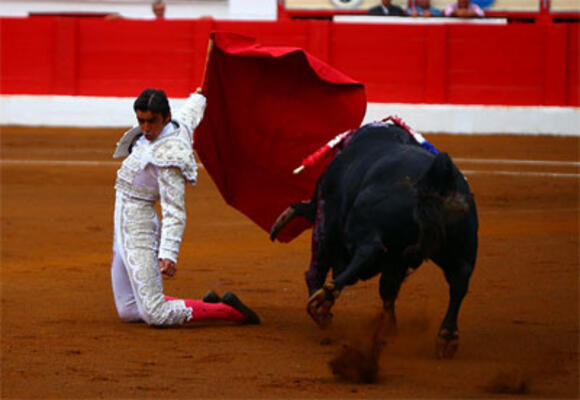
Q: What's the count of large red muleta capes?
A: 1